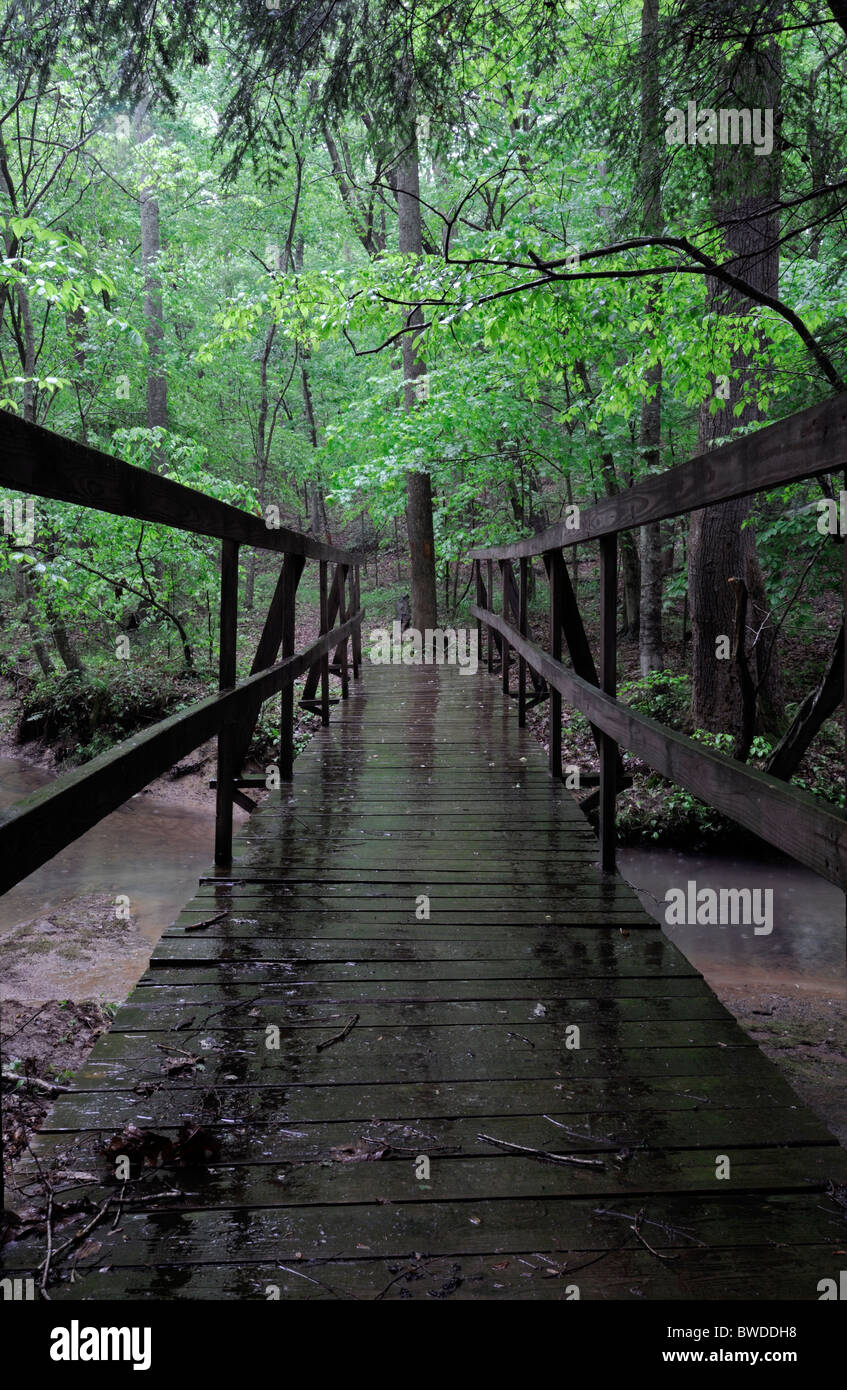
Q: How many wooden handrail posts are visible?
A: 12